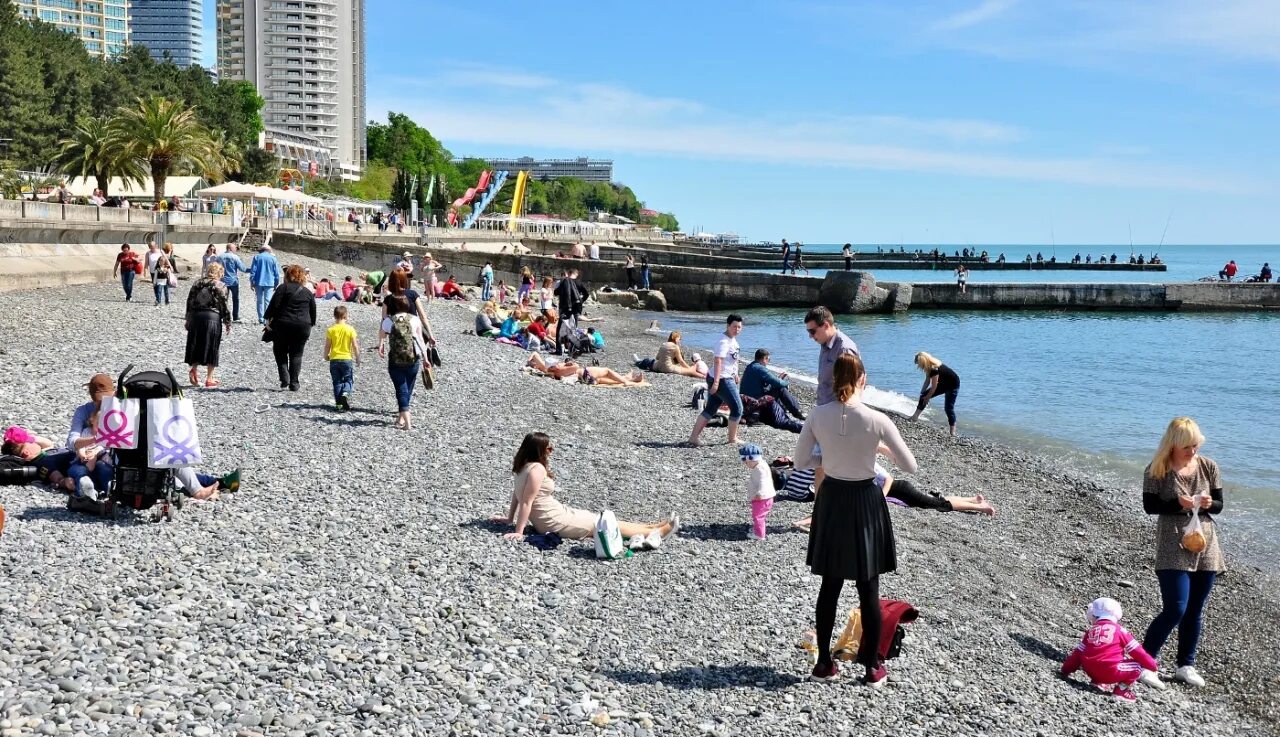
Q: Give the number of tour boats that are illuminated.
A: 0